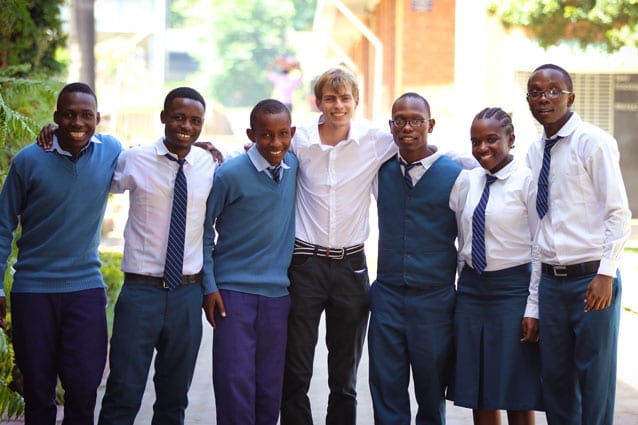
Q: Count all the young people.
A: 7